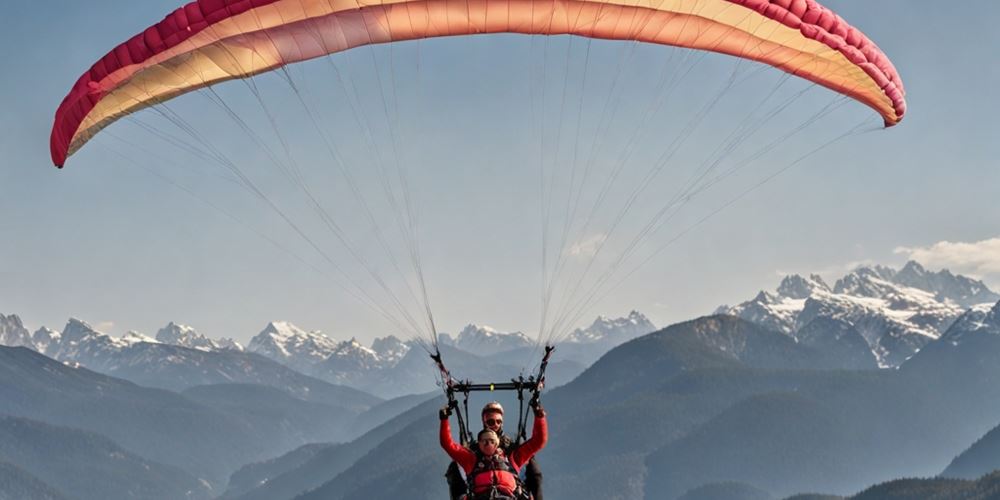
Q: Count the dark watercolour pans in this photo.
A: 0